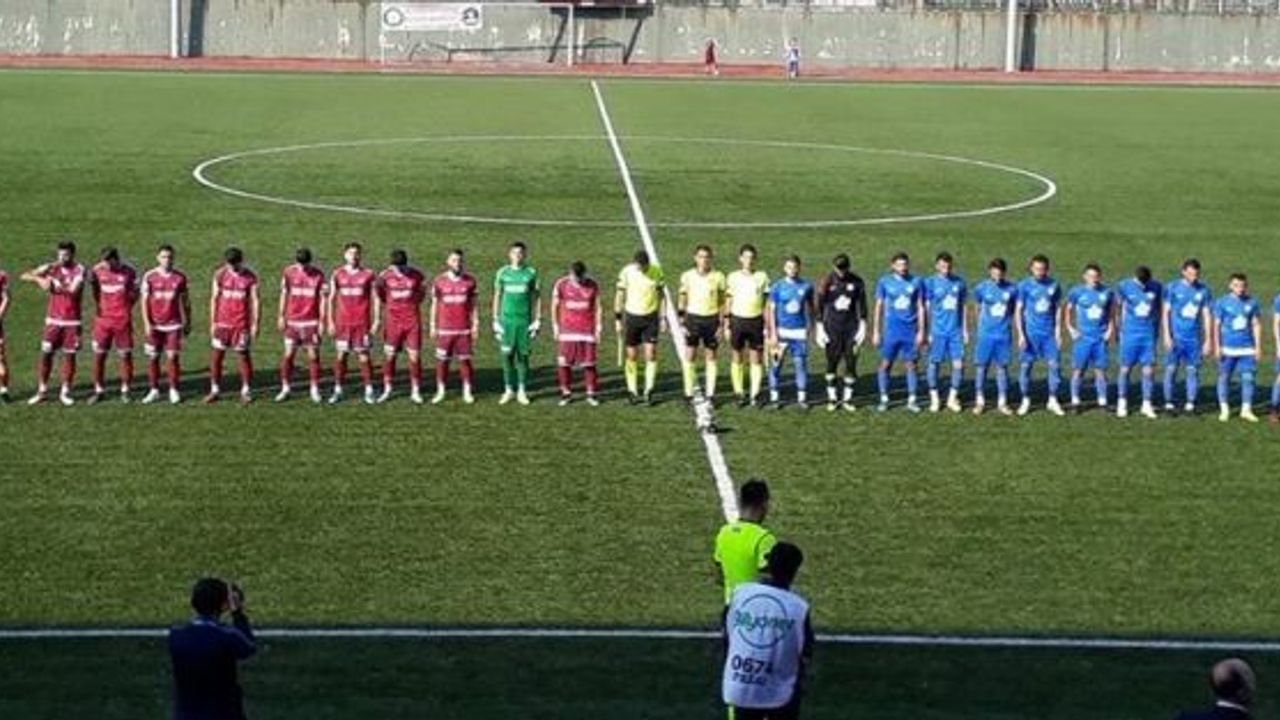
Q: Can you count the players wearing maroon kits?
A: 10